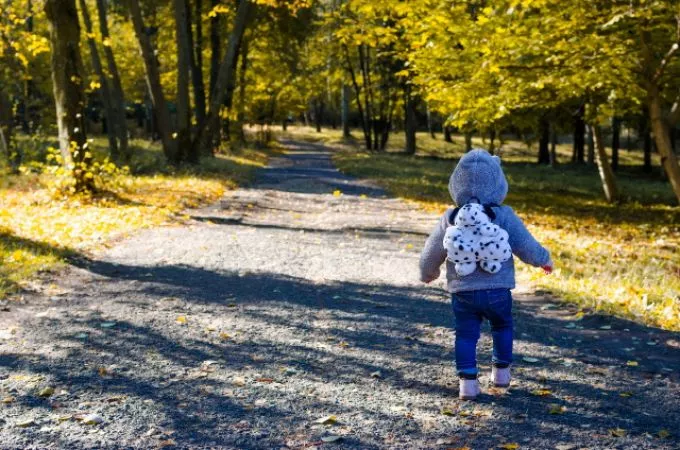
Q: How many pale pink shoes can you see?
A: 2